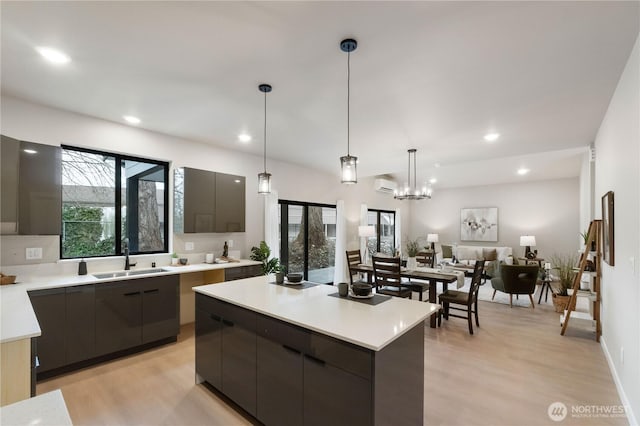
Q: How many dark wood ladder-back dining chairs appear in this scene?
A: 4